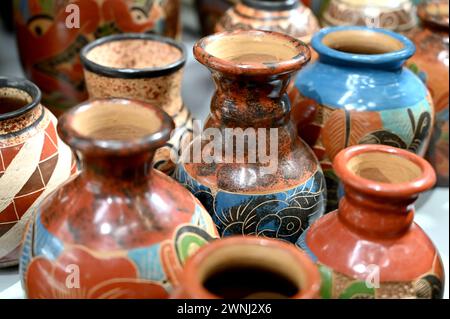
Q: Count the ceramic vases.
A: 11